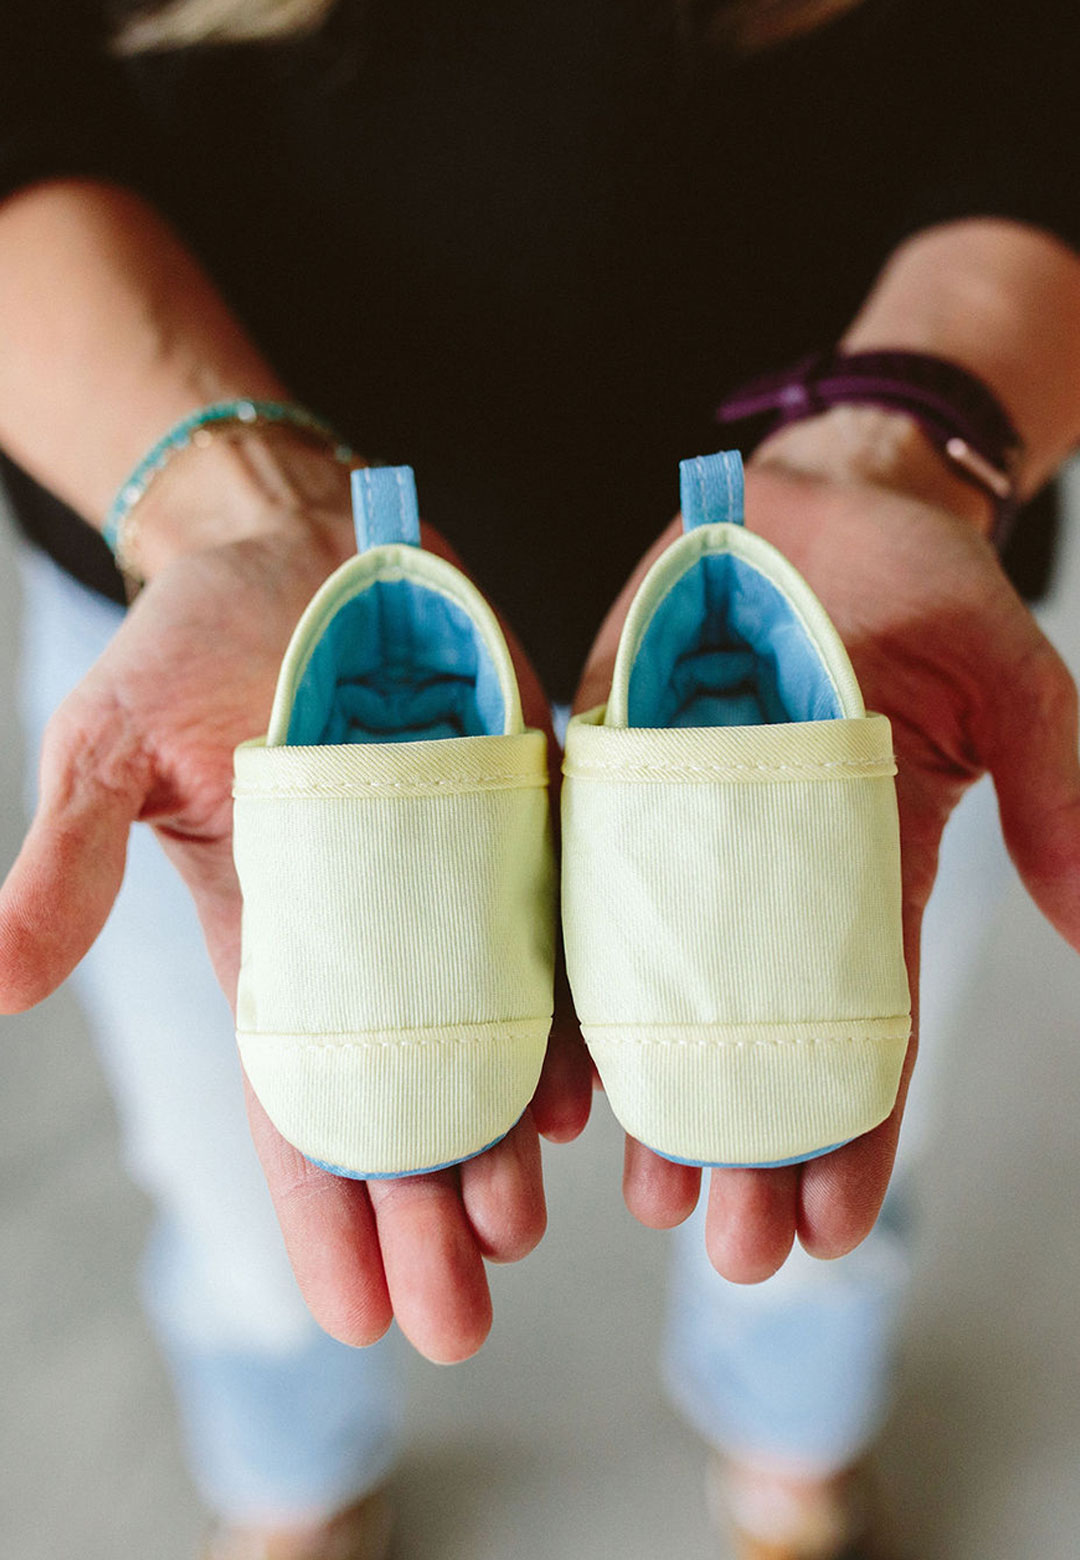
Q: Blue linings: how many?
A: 2